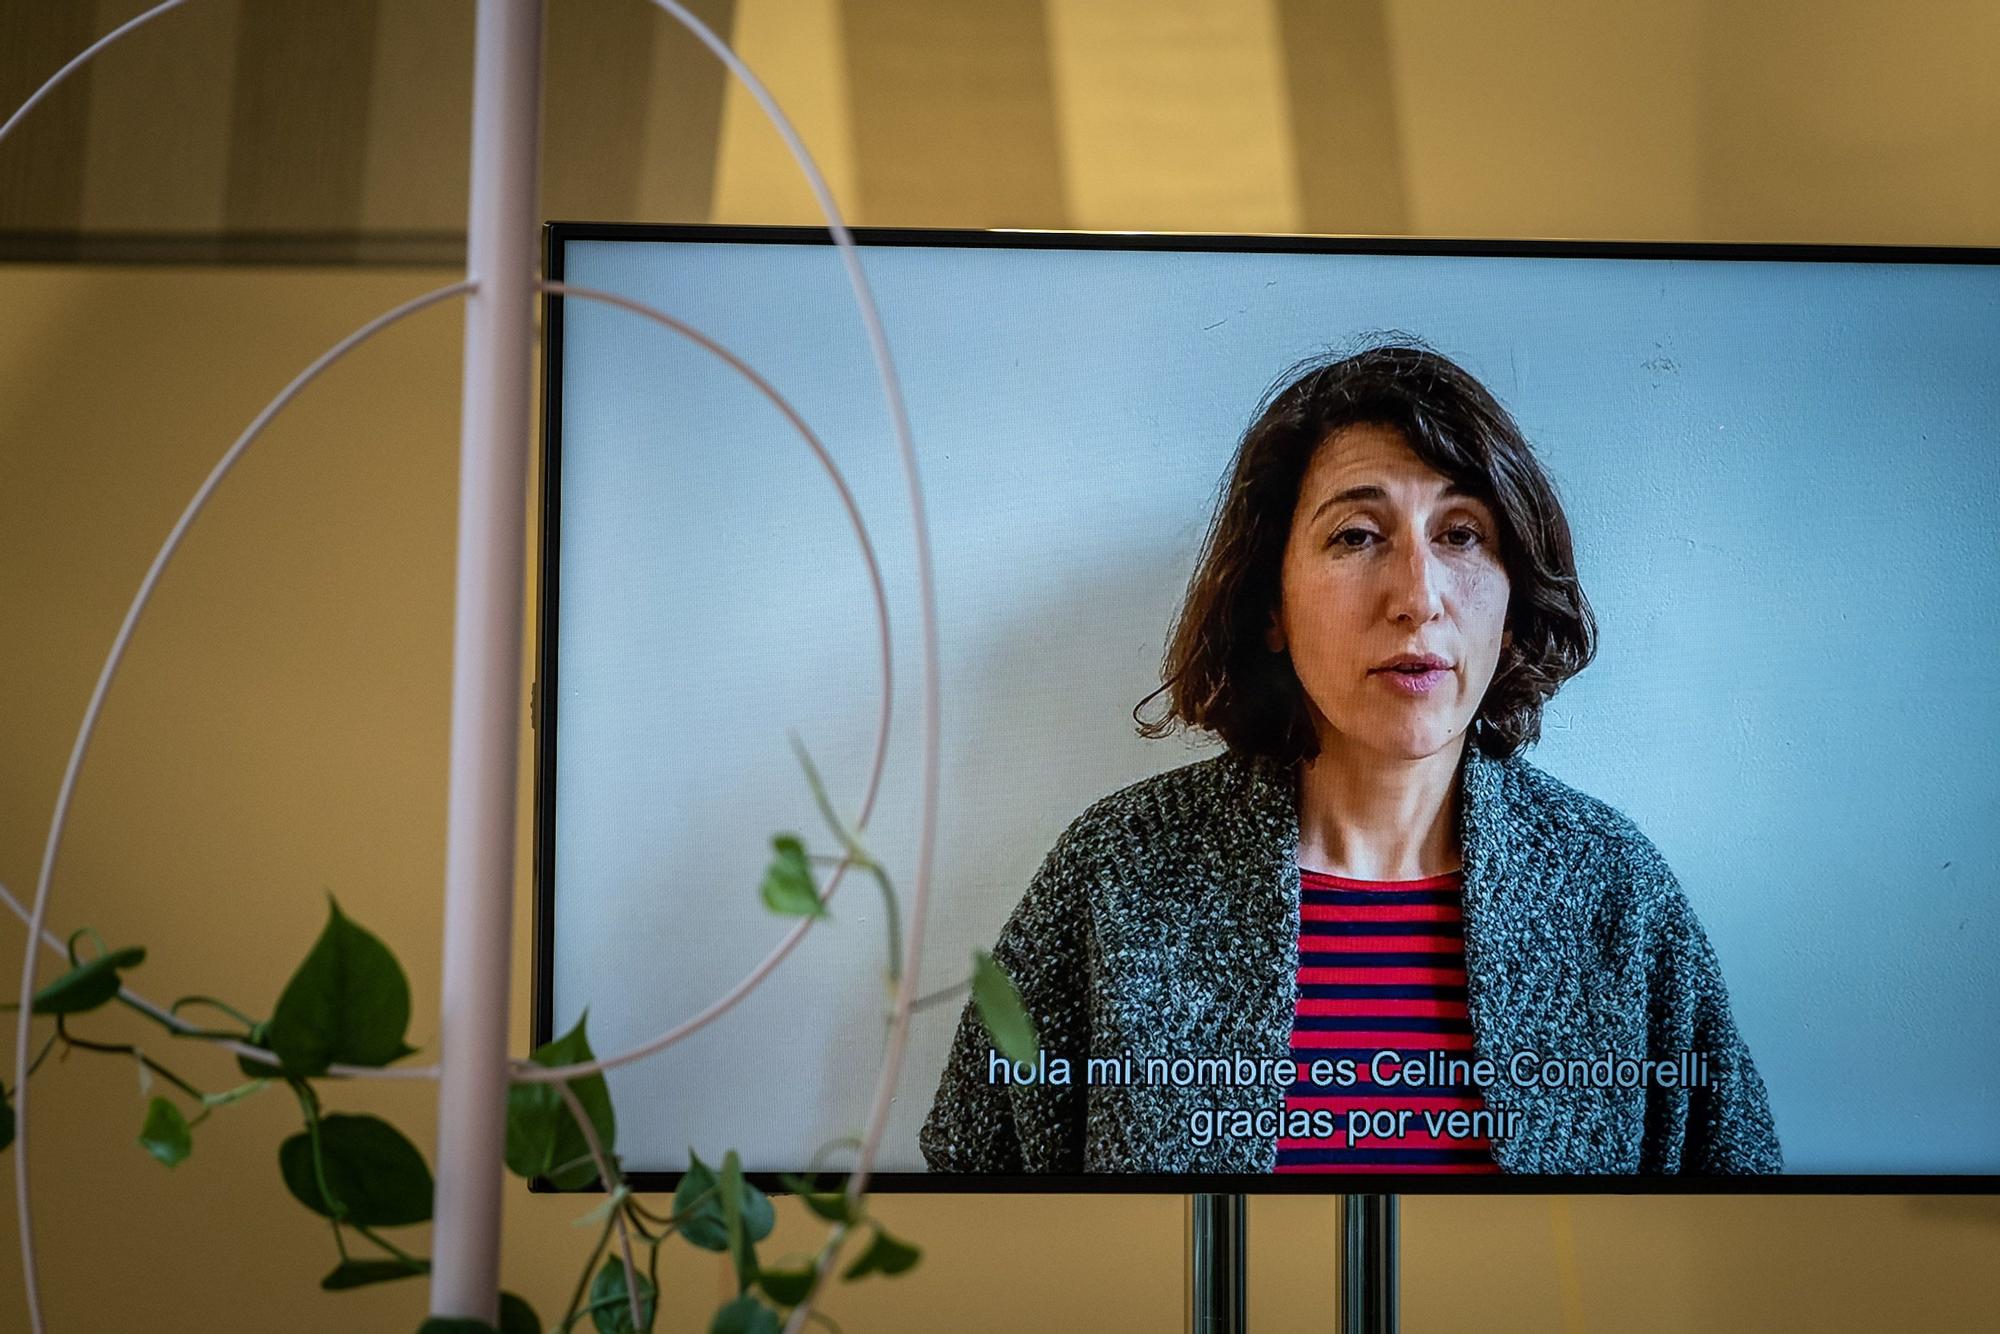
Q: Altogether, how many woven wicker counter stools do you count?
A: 0